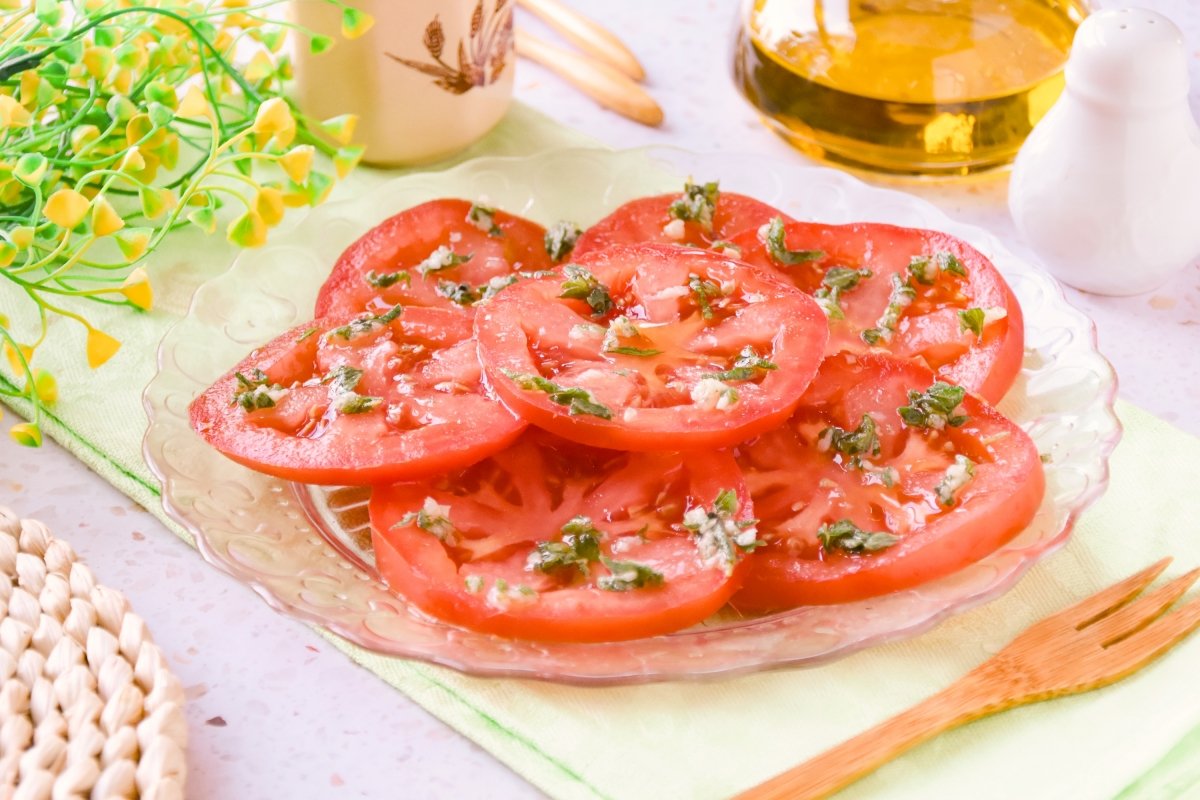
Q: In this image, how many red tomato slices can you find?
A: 7